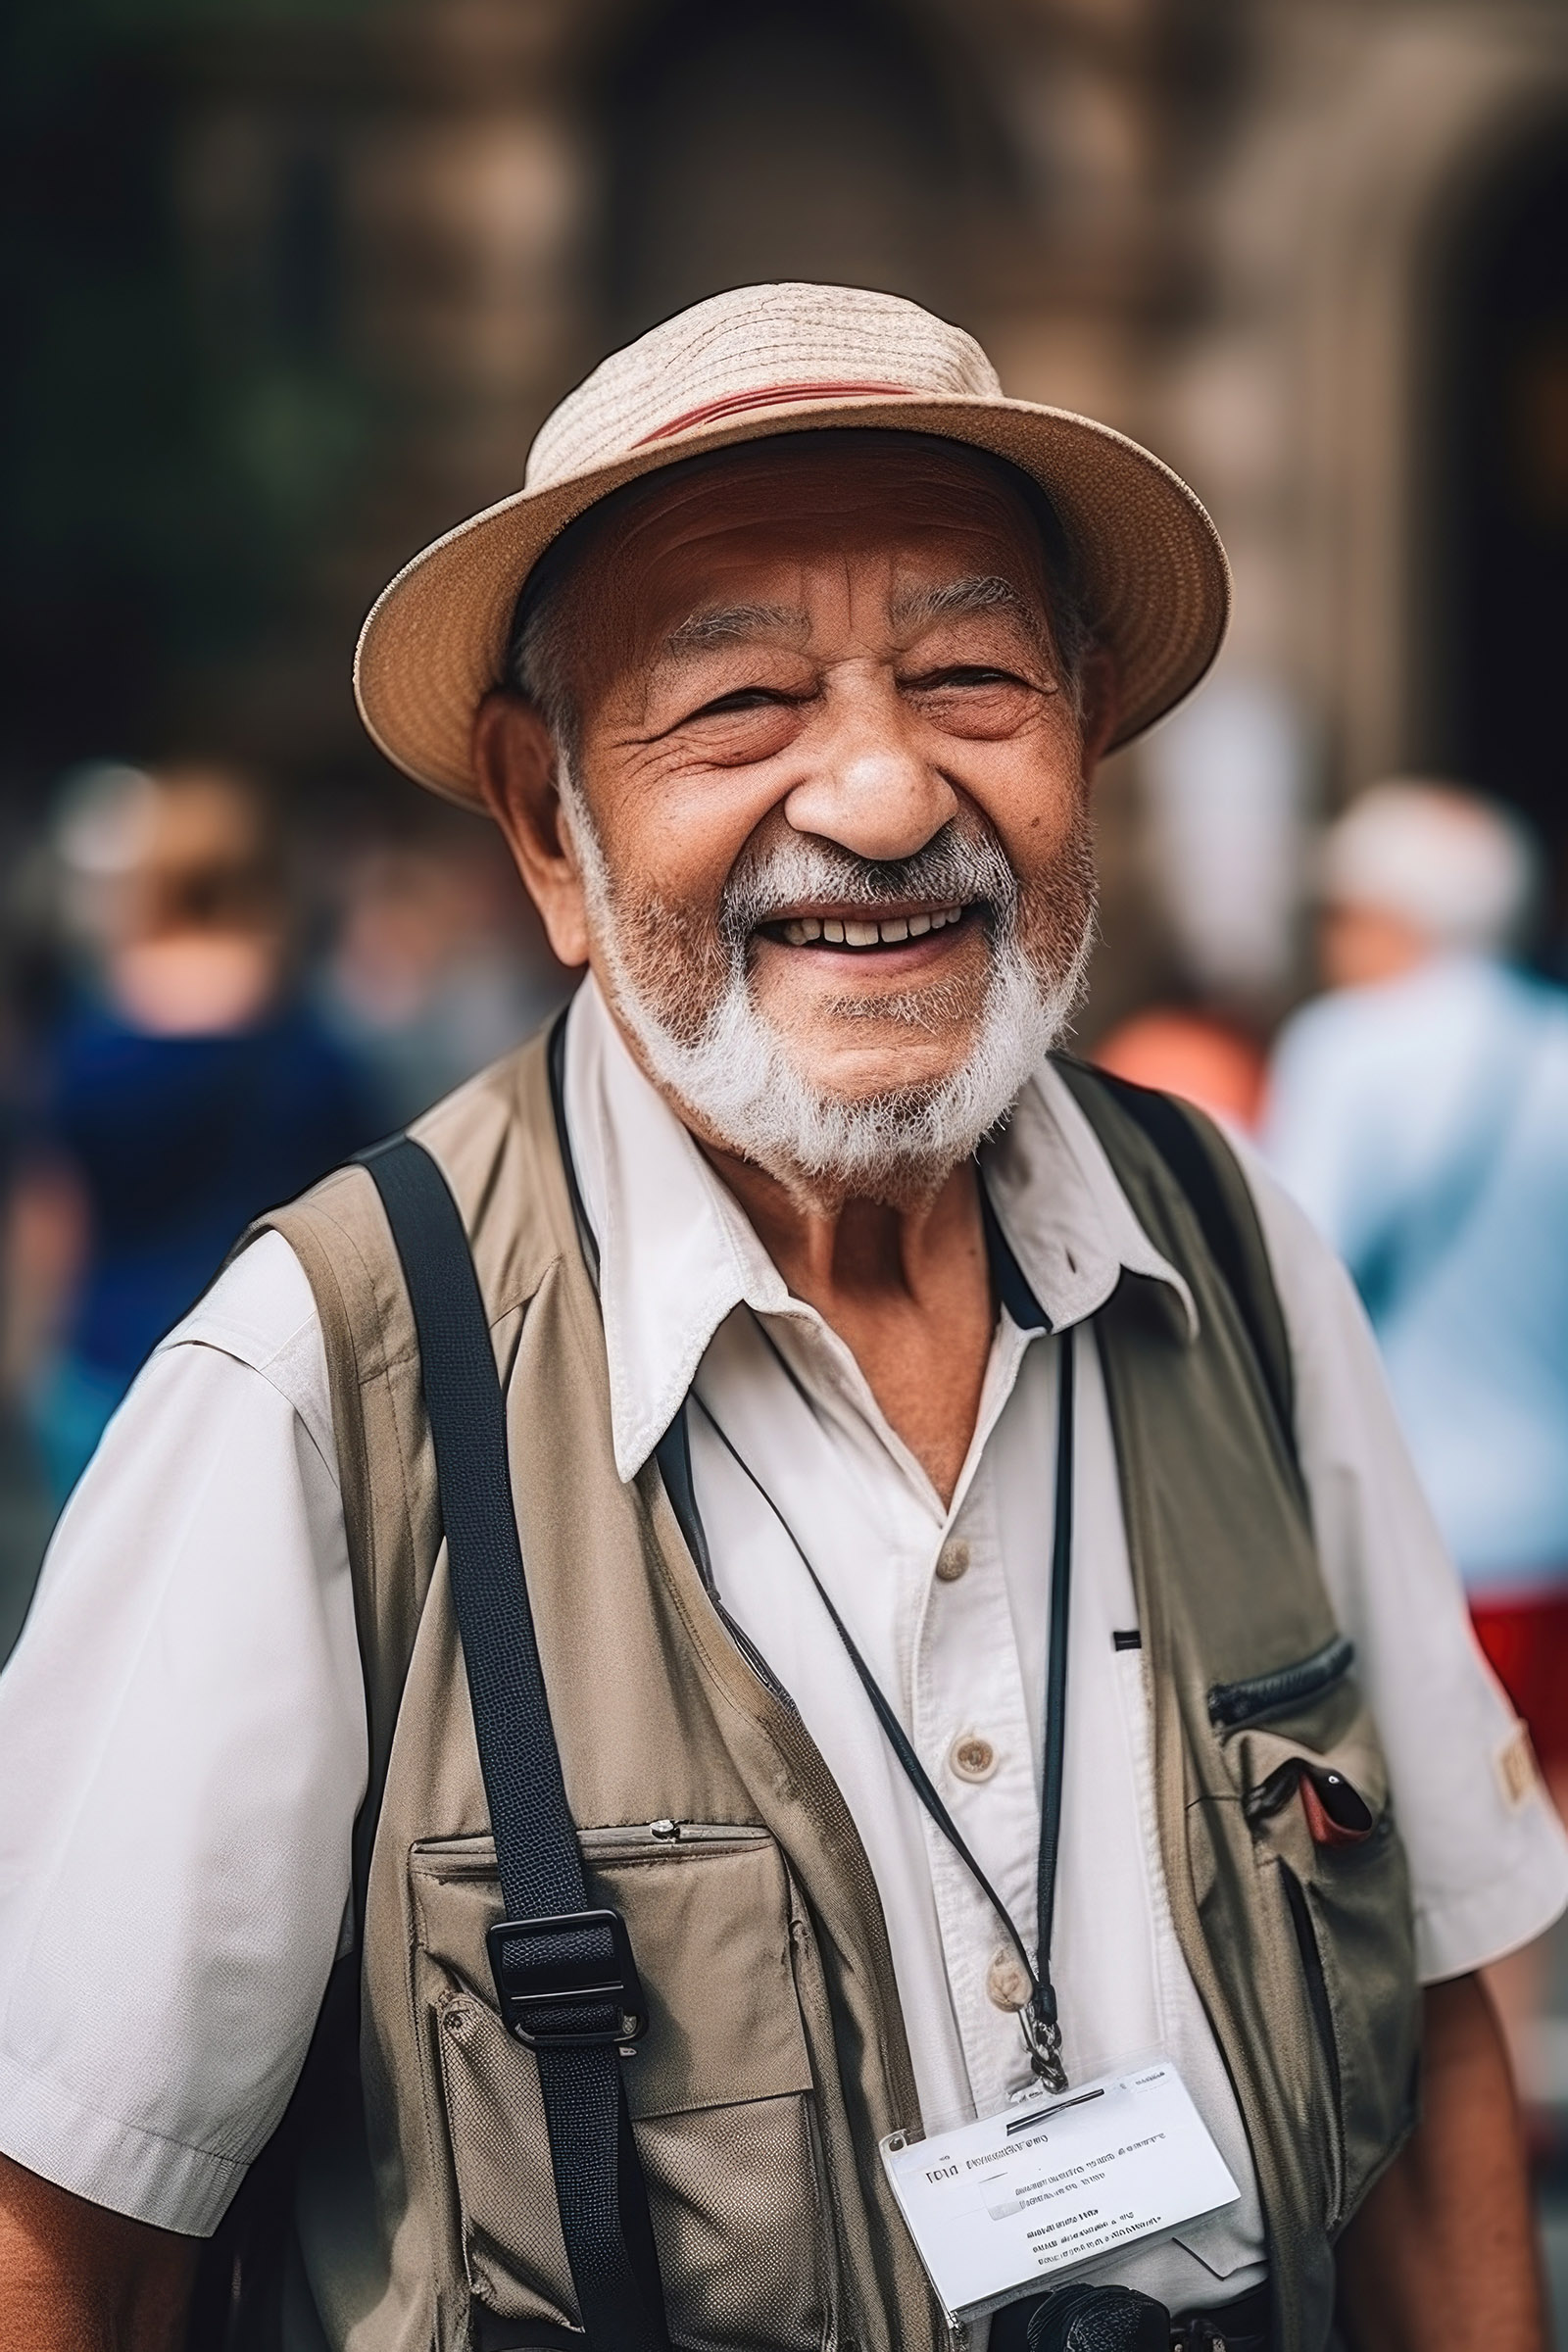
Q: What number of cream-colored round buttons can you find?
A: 3